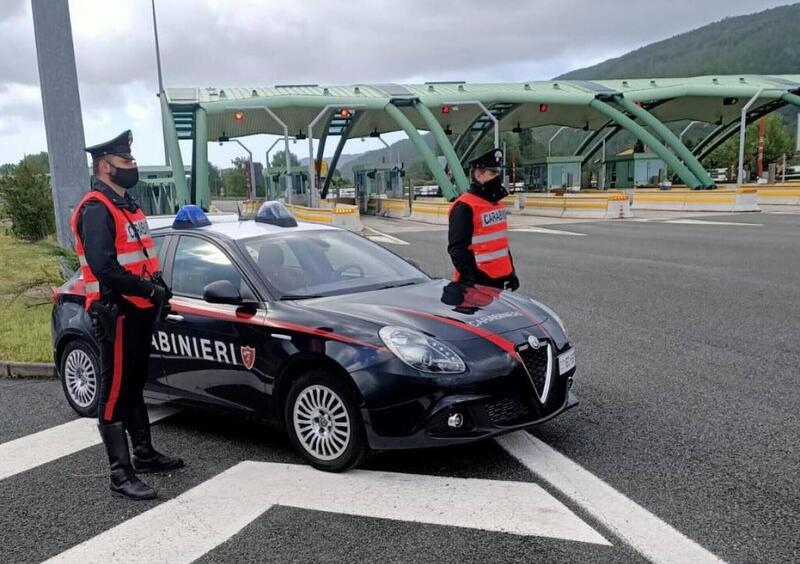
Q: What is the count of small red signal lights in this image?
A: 5